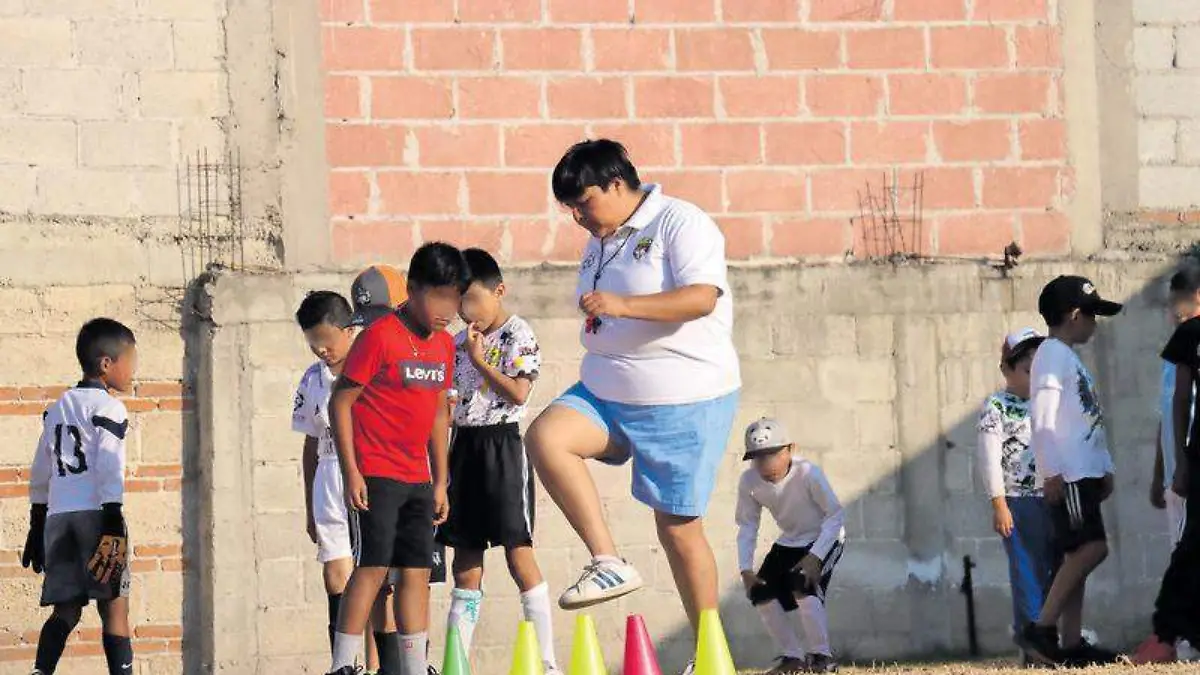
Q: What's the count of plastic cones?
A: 5